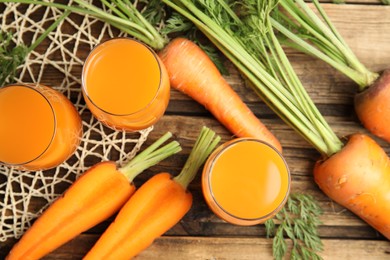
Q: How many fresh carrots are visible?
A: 5